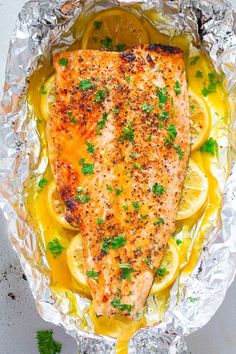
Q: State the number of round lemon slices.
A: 7